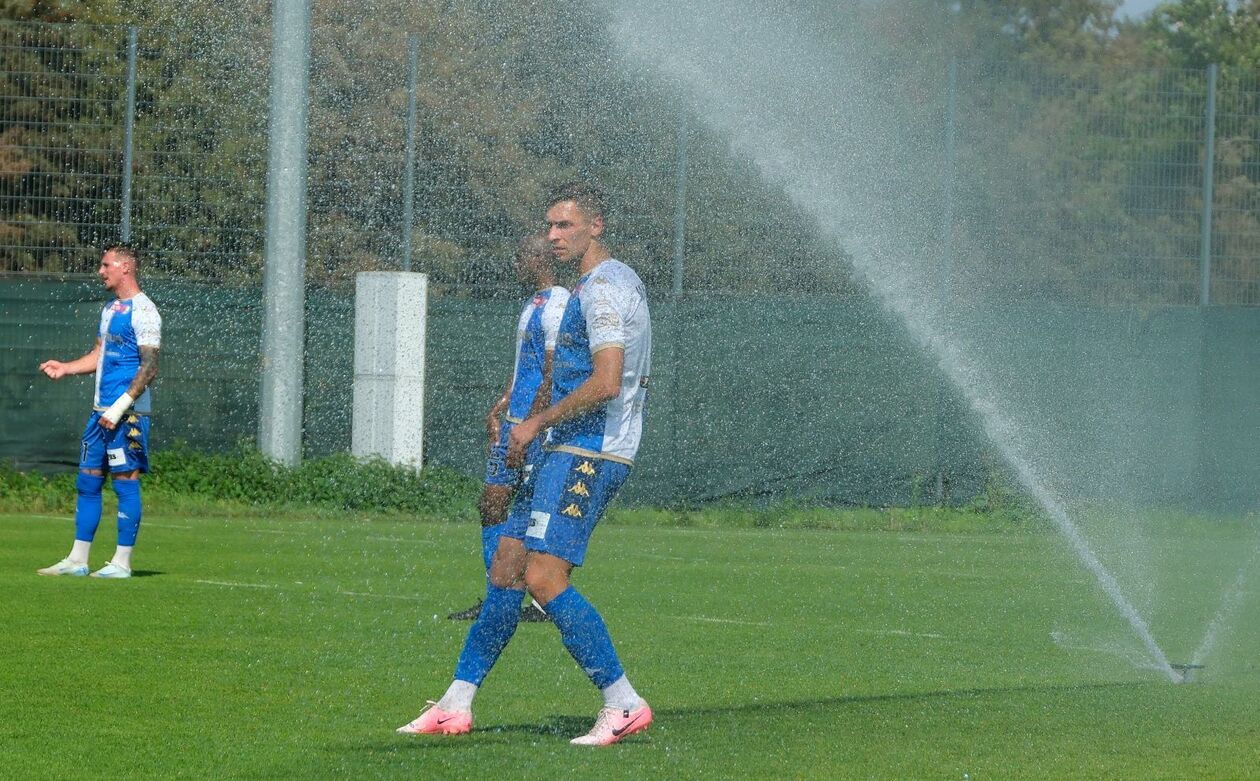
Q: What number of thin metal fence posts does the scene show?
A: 5